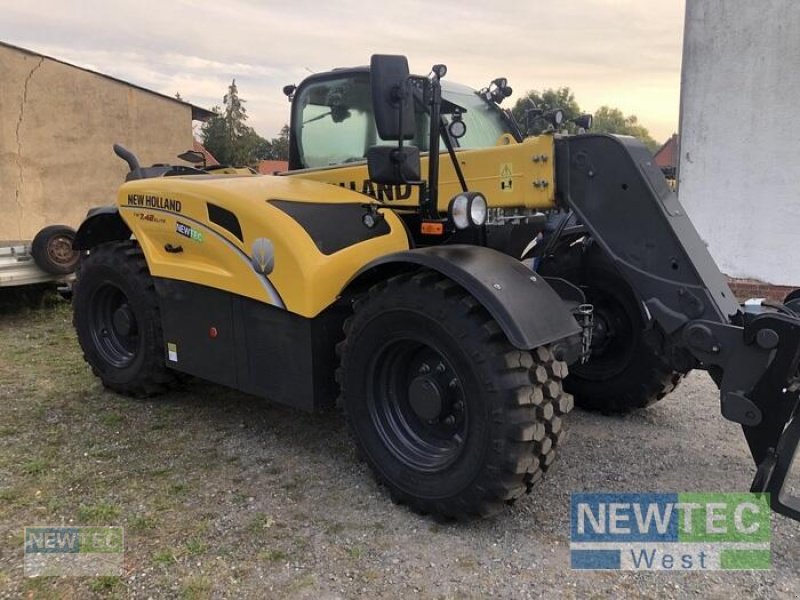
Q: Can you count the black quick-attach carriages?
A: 1